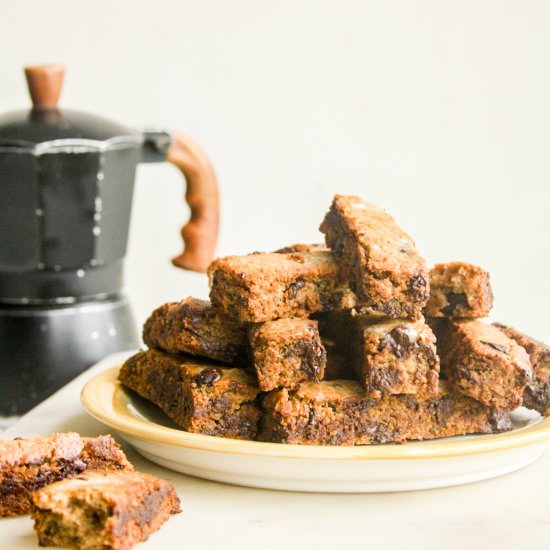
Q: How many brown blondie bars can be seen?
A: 13